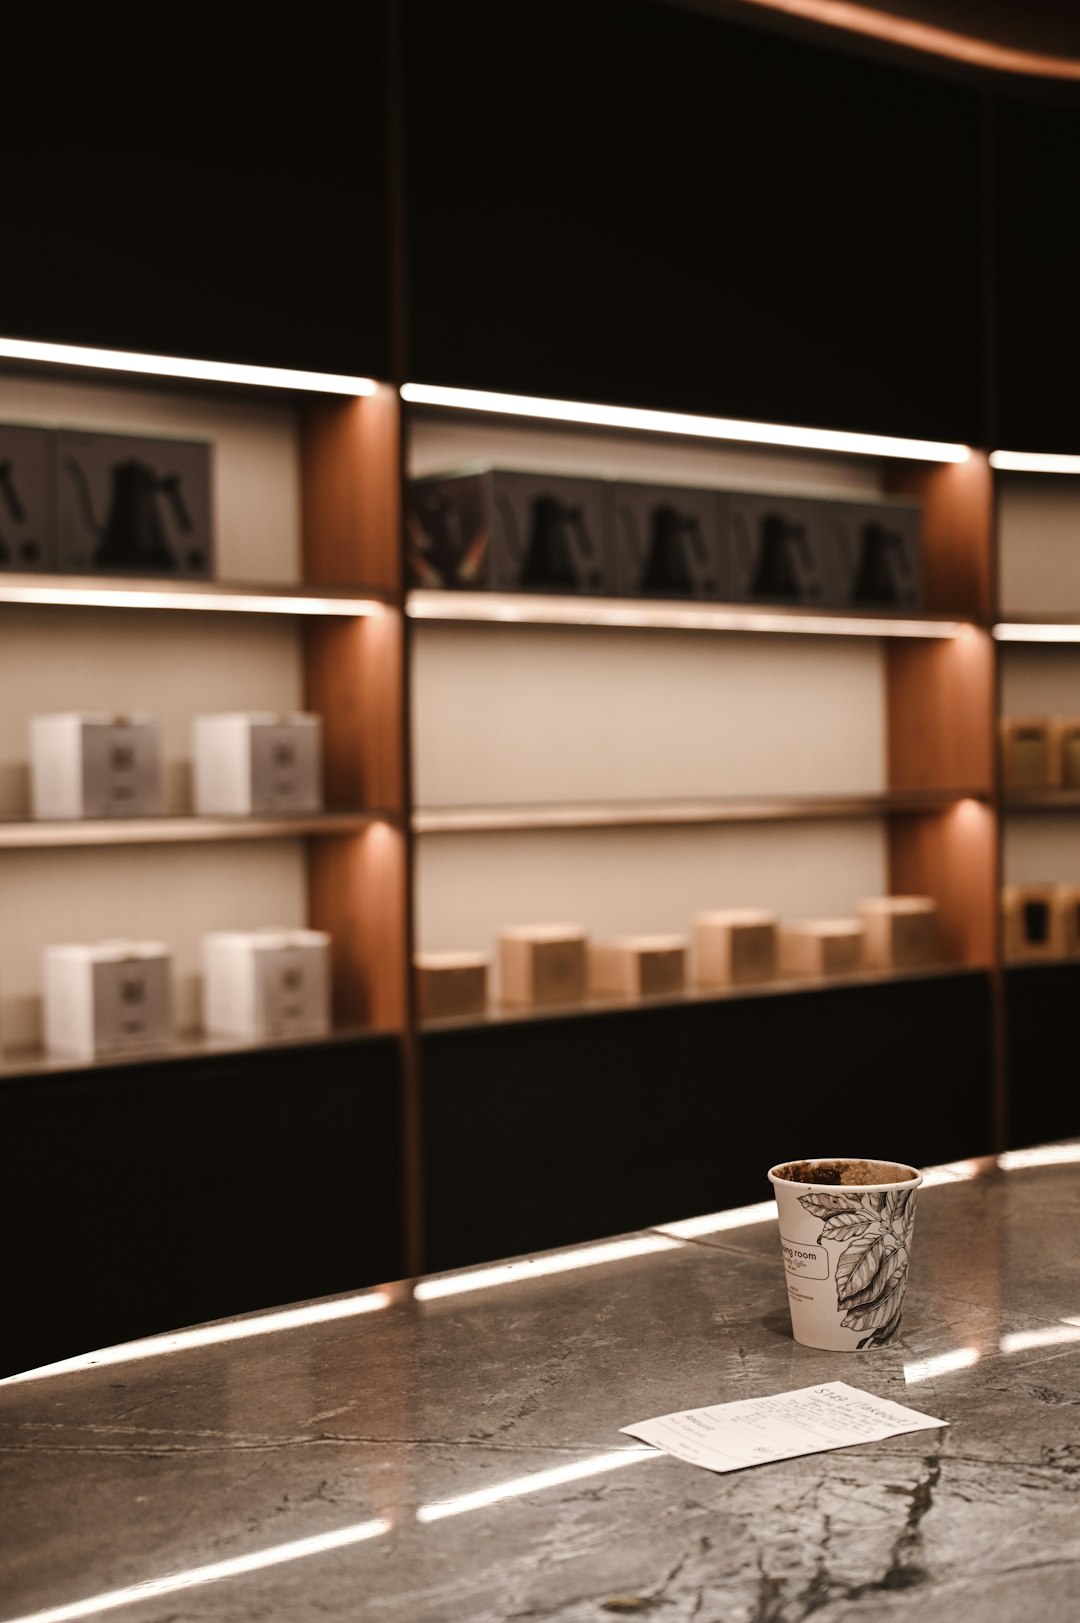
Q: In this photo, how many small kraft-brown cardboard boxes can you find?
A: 6